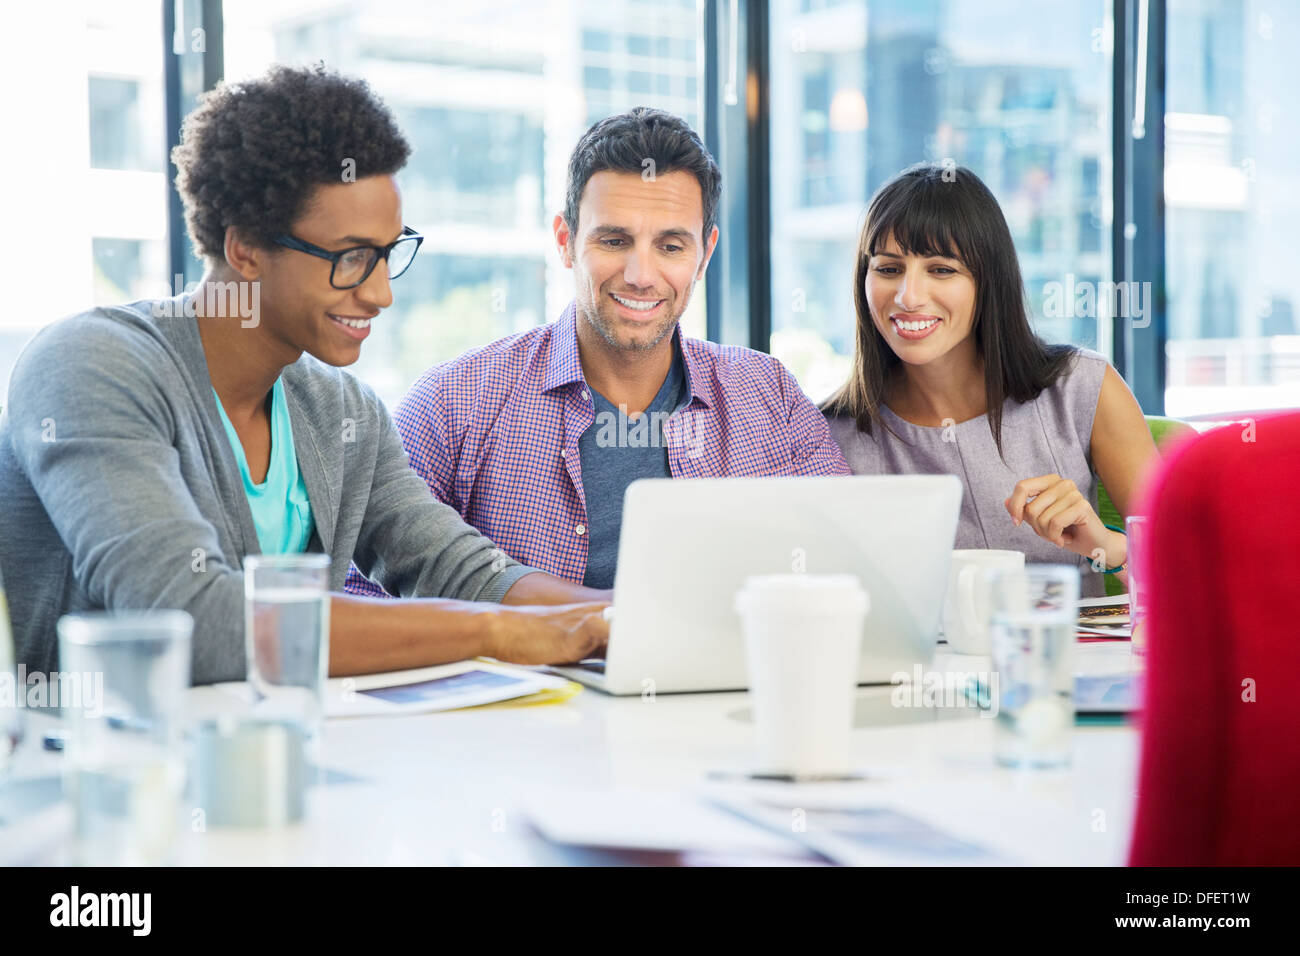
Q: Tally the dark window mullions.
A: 3